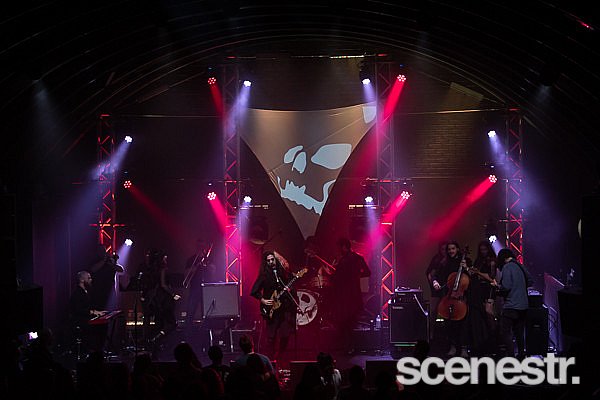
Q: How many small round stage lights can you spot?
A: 14